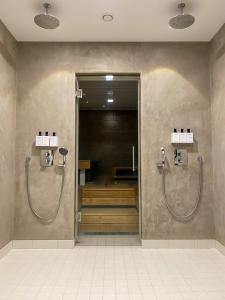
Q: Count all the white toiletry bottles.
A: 6